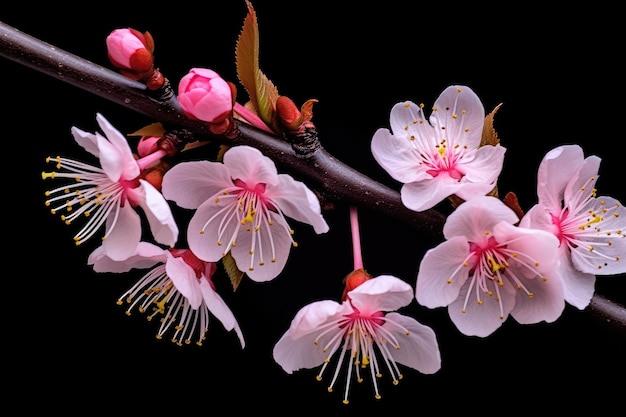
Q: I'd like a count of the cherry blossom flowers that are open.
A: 7